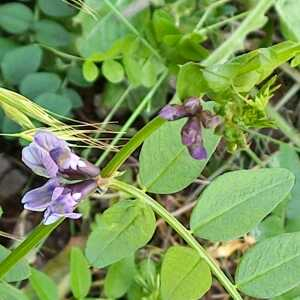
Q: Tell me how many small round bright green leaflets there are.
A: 2